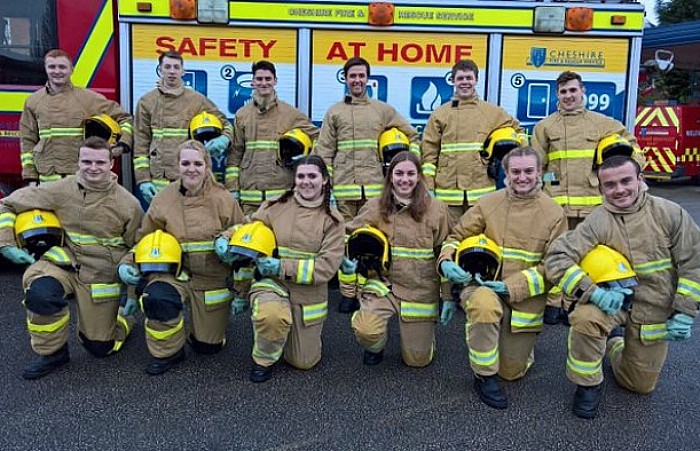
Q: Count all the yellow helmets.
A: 12